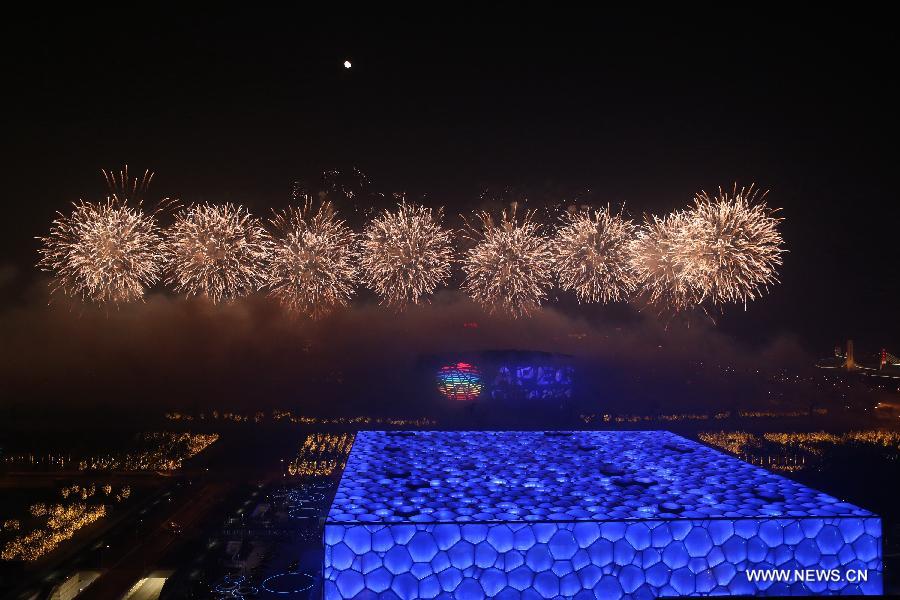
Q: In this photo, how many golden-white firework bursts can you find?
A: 8